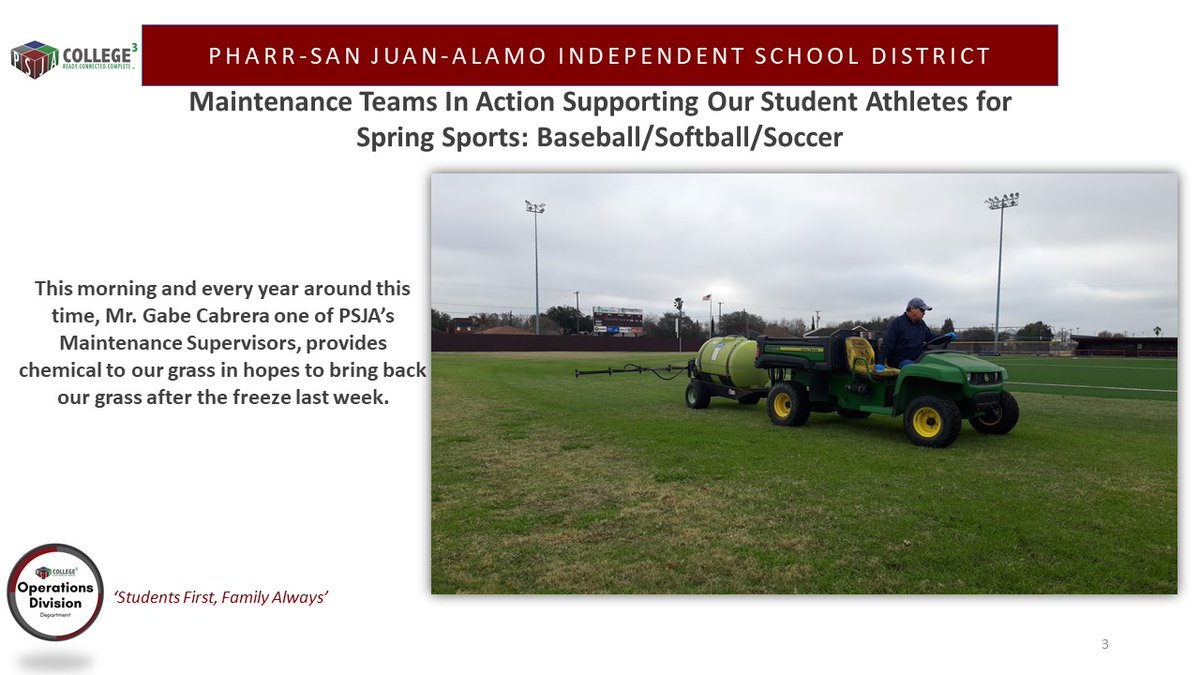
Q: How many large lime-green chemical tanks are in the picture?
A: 1